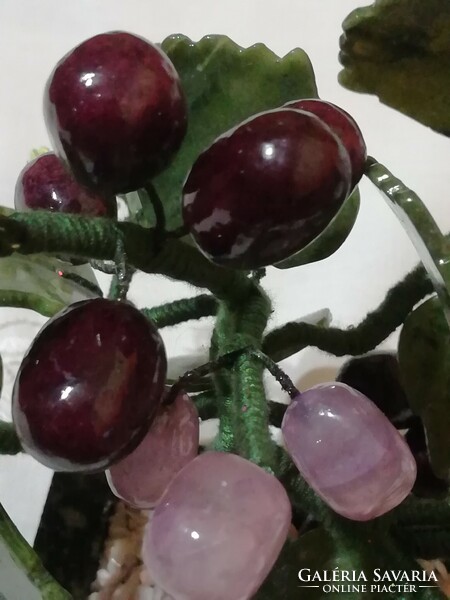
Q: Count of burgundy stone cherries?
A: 5